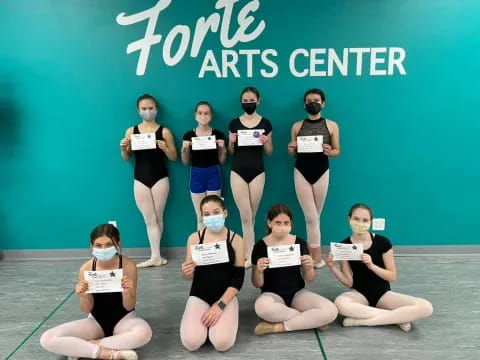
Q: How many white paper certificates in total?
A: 8